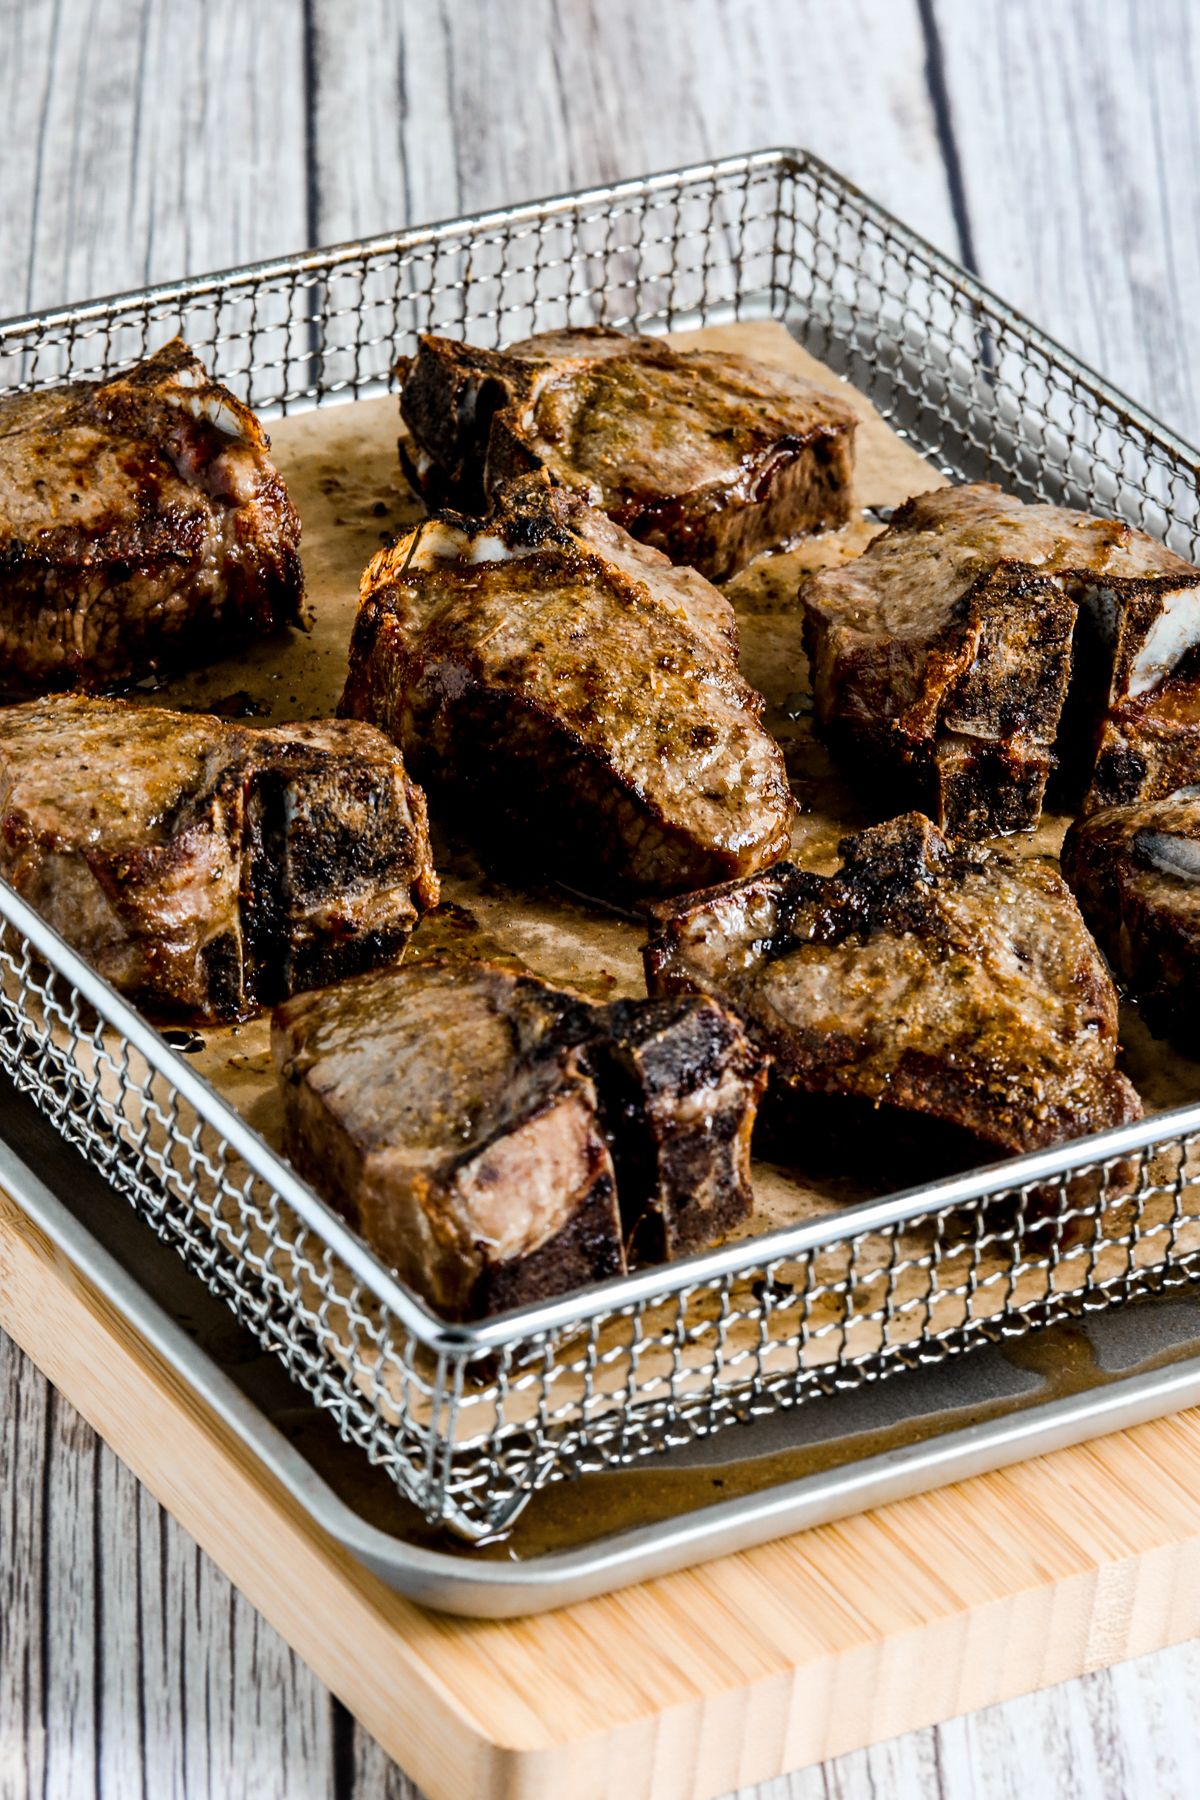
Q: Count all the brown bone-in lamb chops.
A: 8